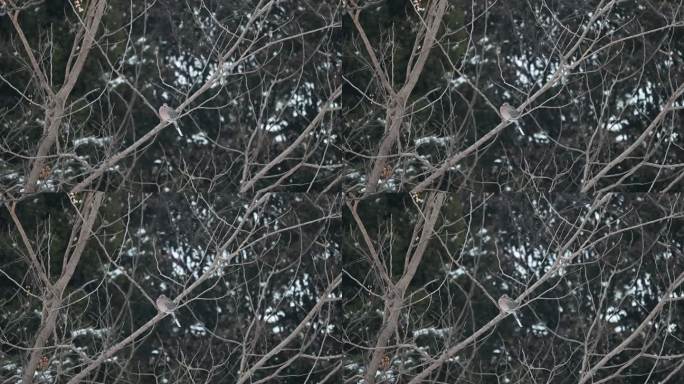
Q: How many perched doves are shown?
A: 4